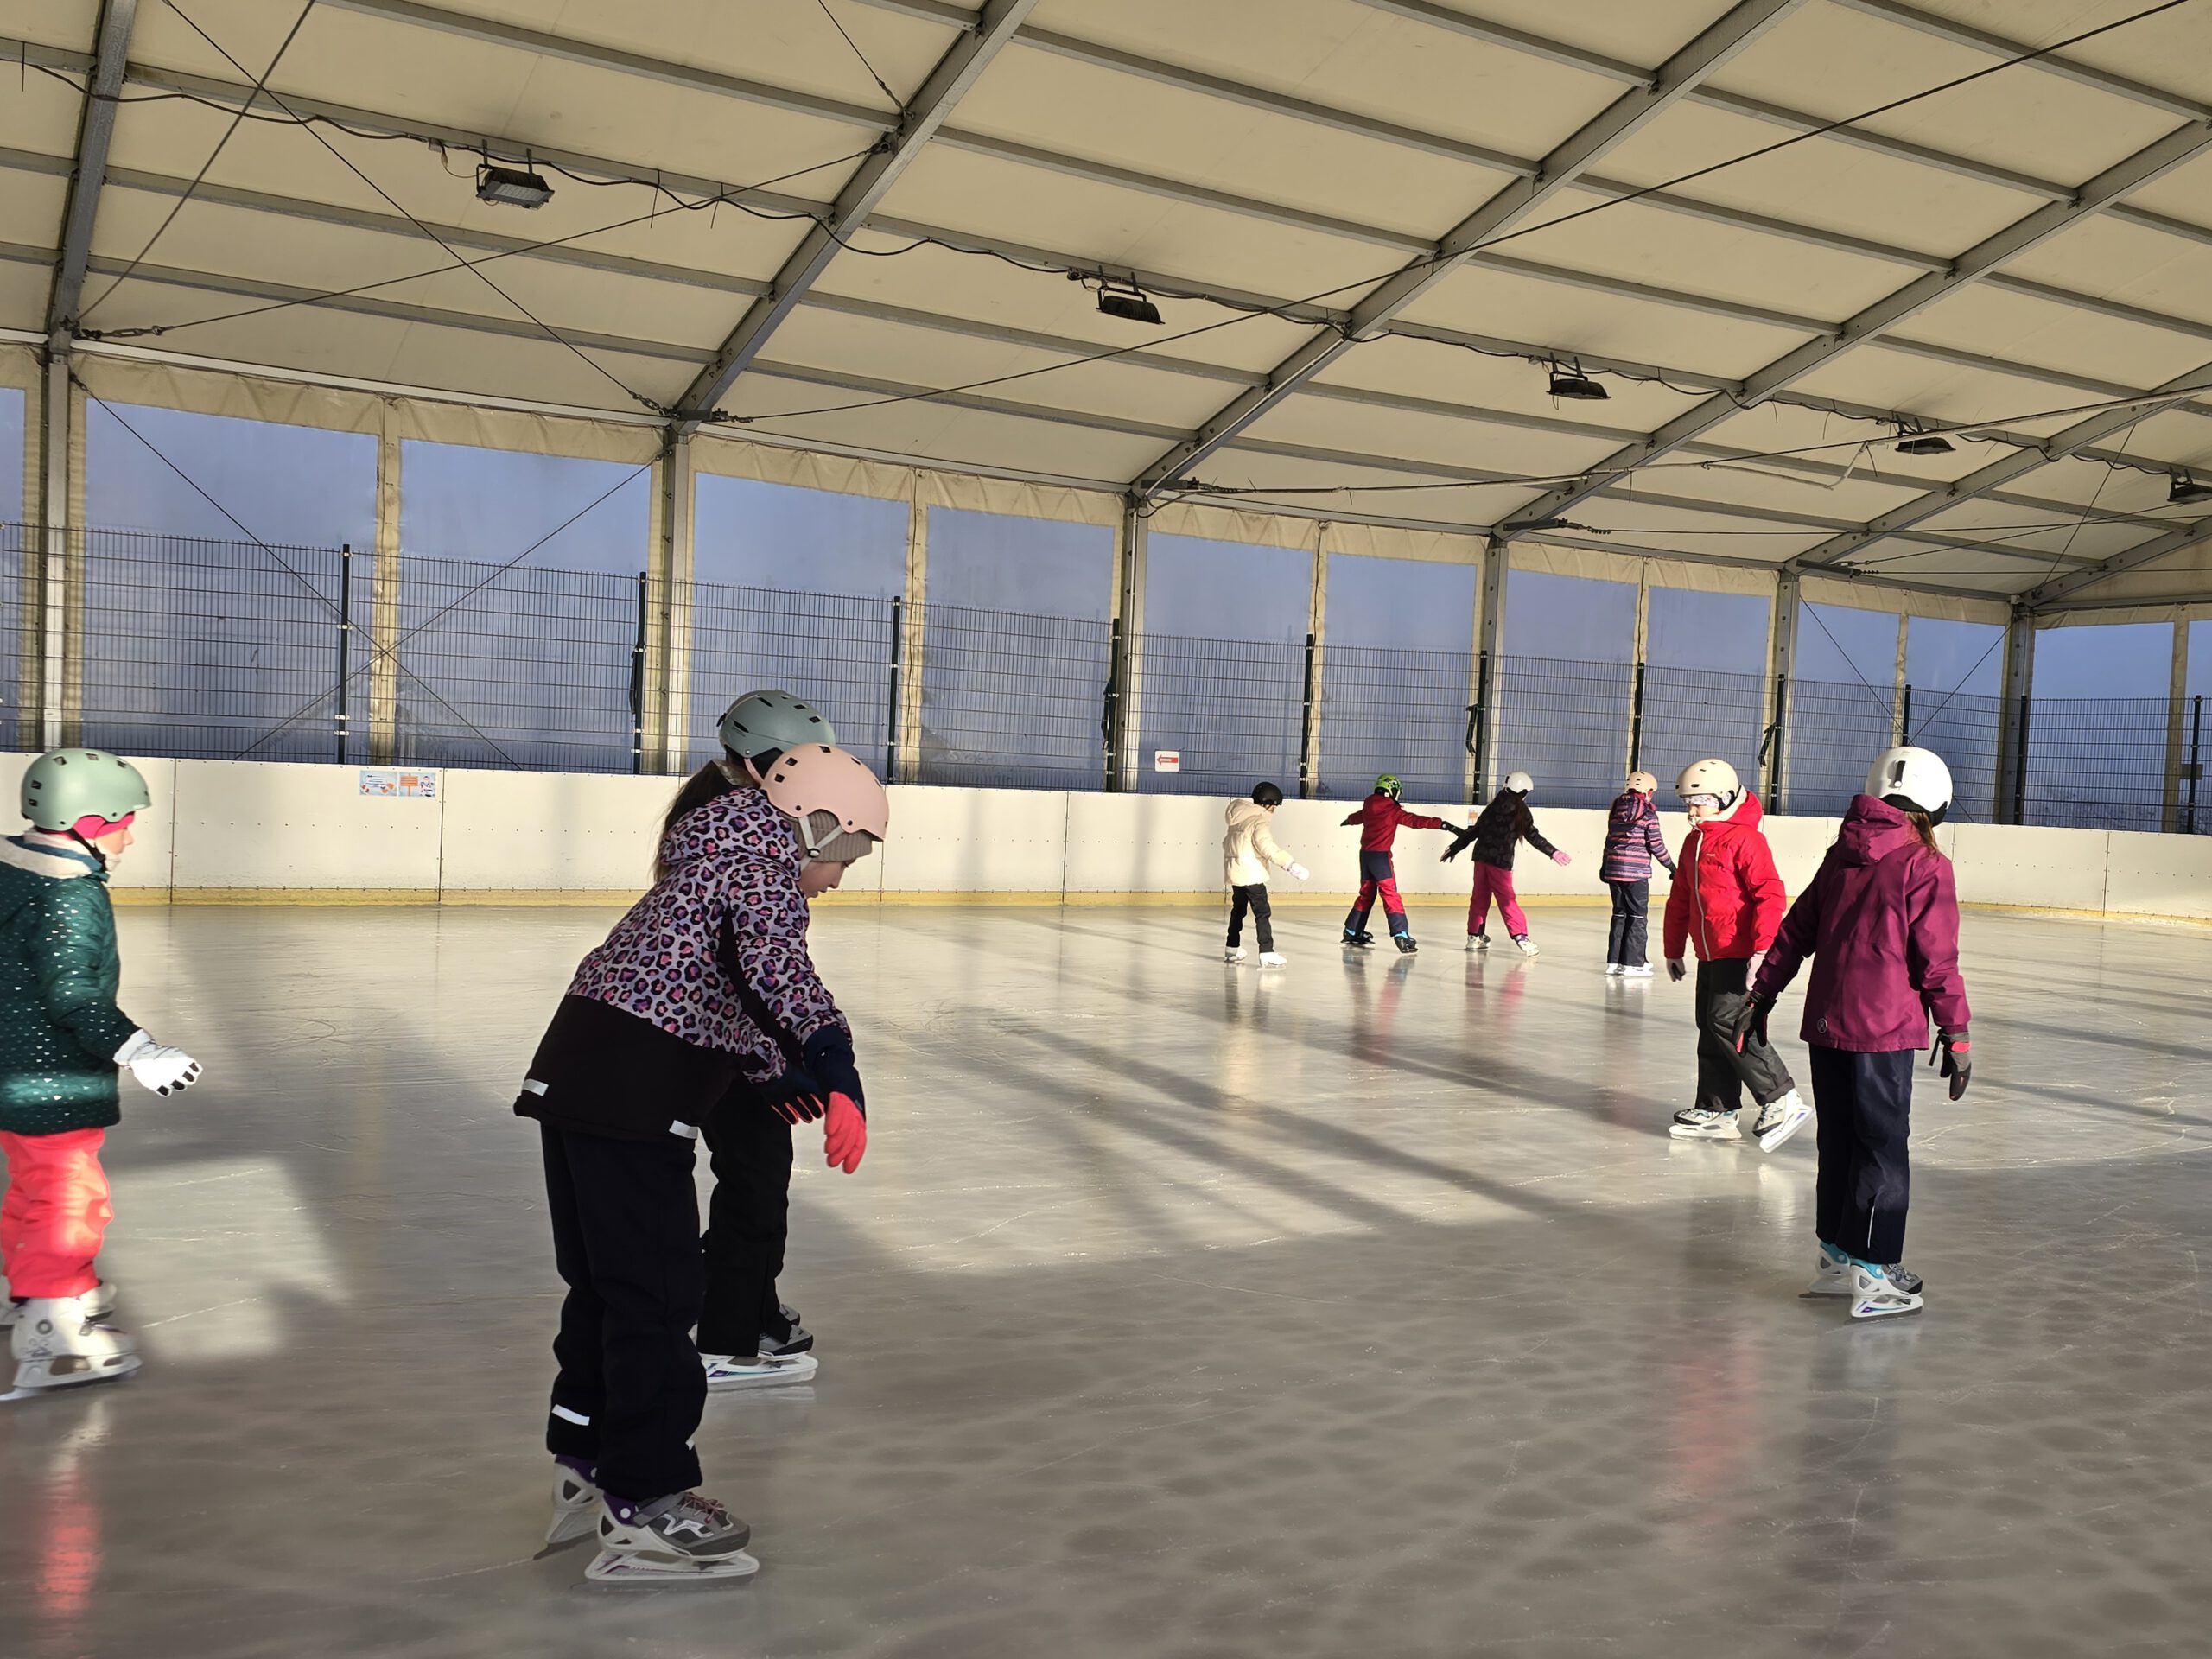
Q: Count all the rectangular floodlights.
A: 5